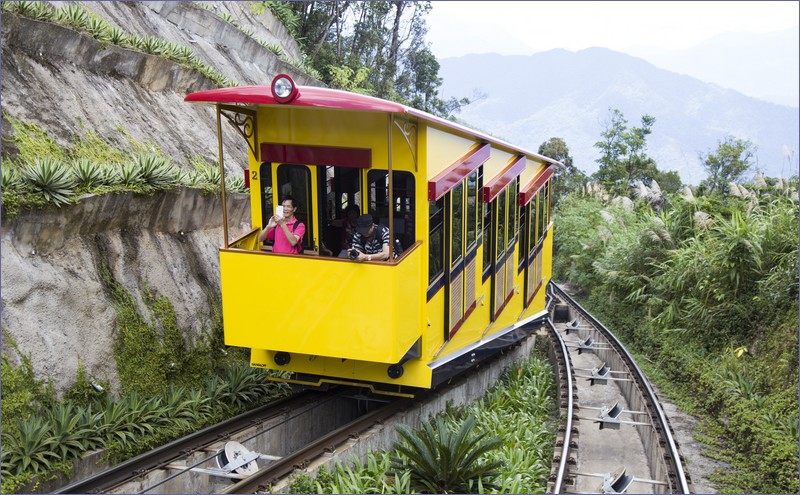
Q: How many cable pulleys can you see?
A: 6